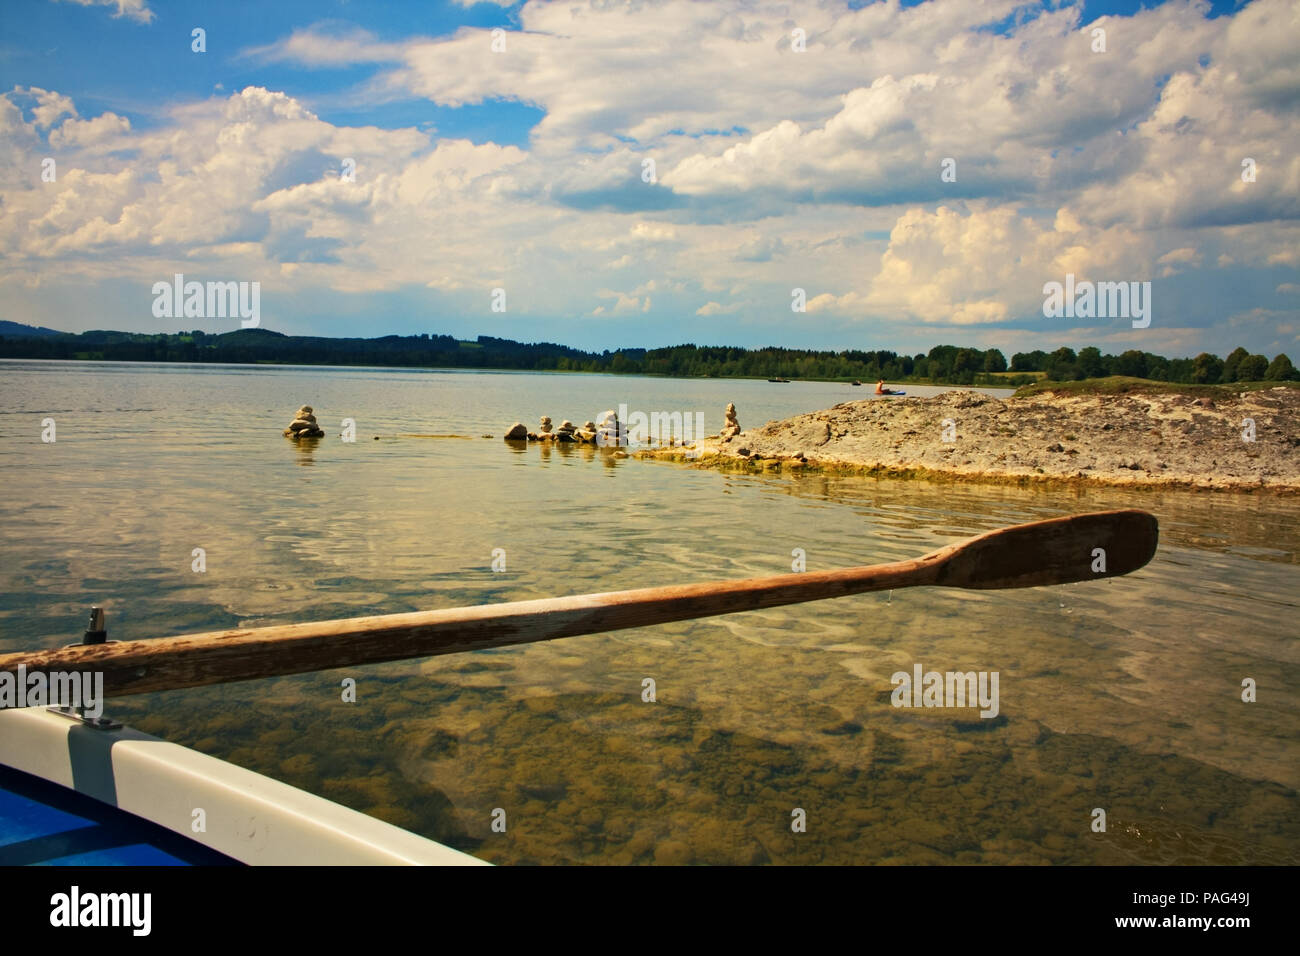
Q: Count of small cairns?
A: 6